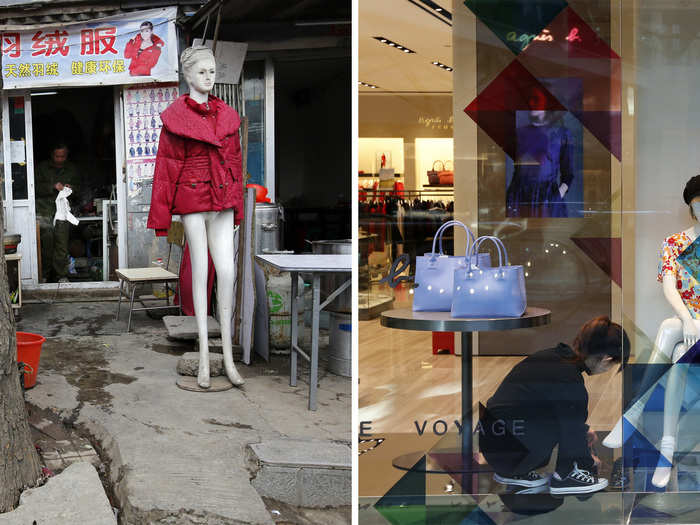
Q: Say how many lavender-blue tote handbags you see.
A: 2